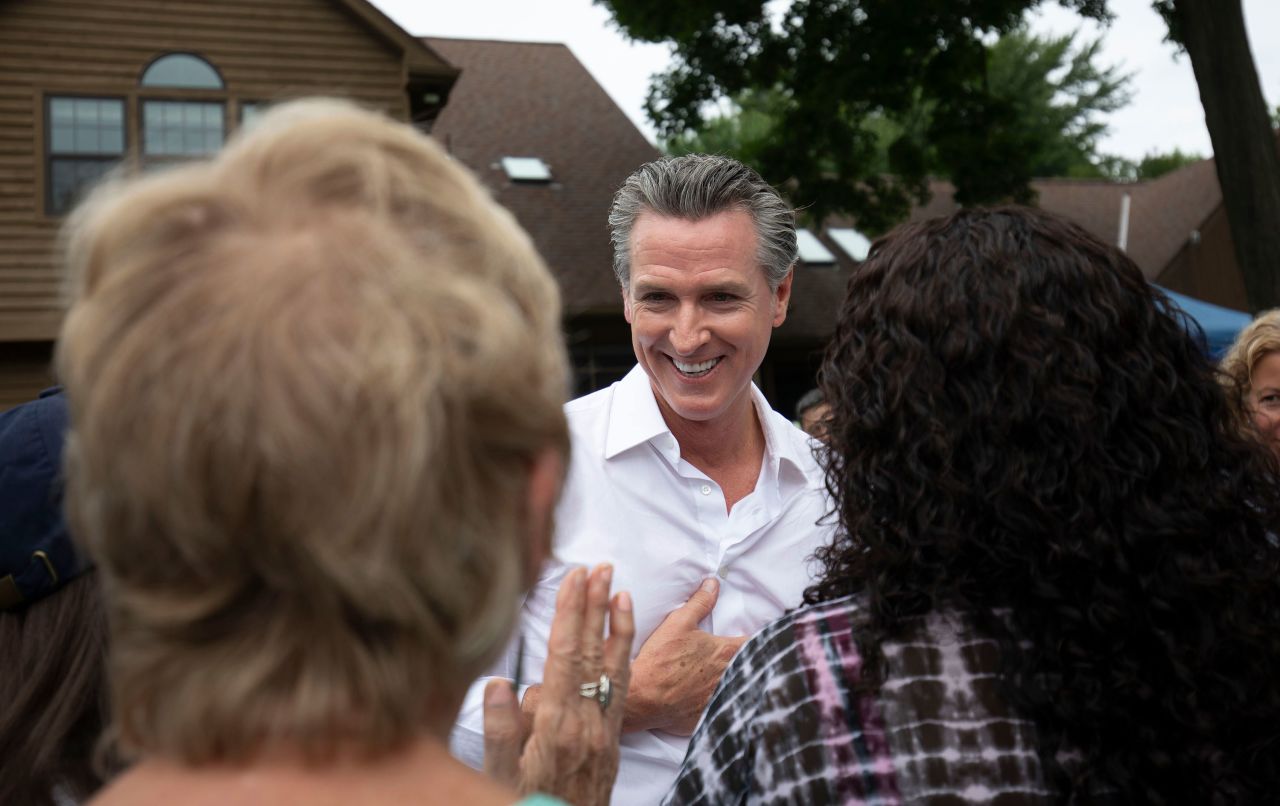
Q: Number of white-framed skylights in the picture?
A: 3